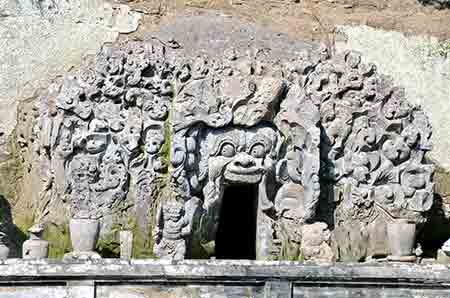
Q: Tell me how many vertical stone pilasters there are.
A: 2